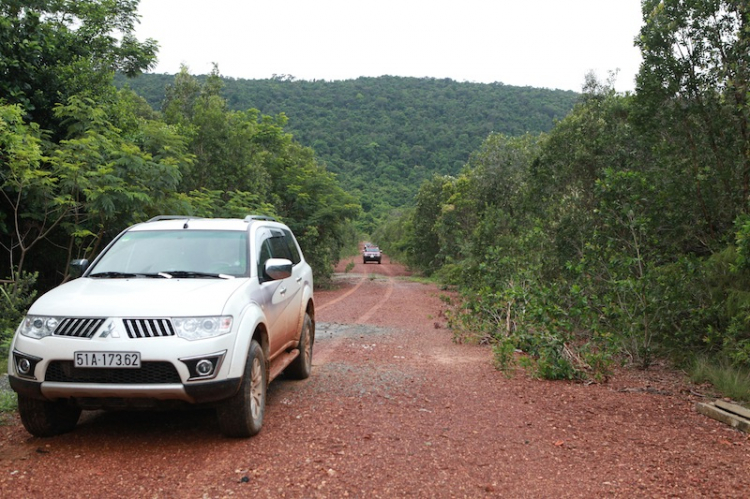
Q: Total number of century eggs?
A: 0